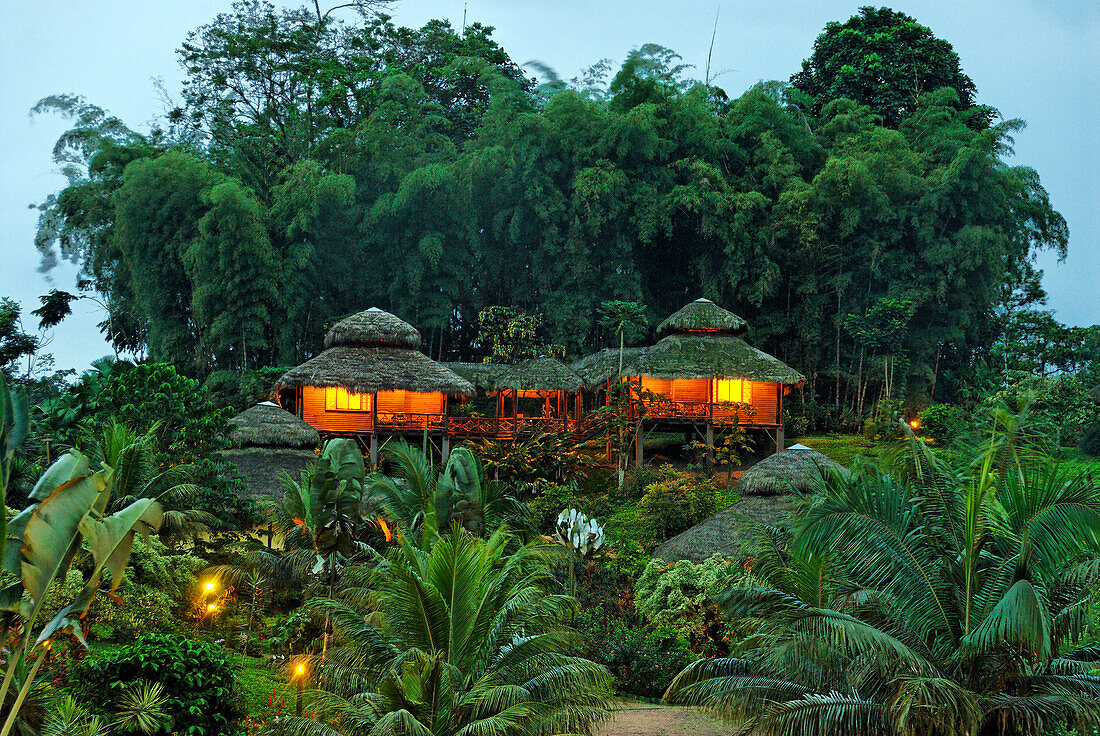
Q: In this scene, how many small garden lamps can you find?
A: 4